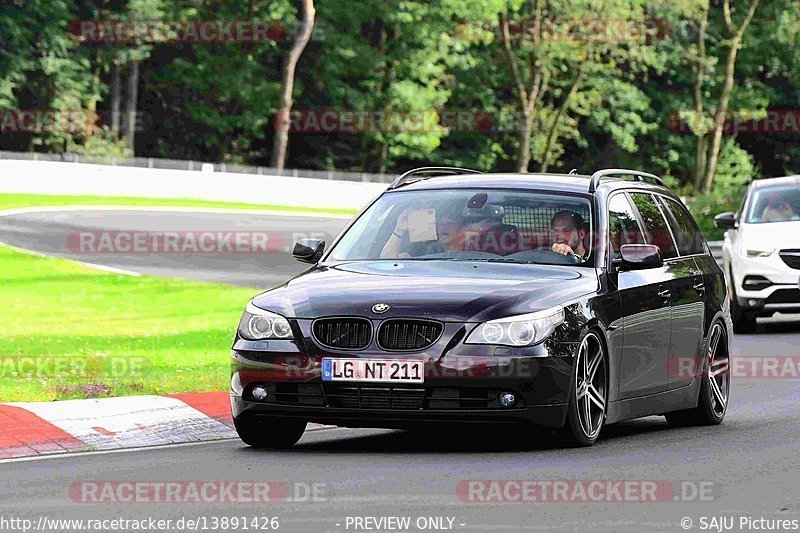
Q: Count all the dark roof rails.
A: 2